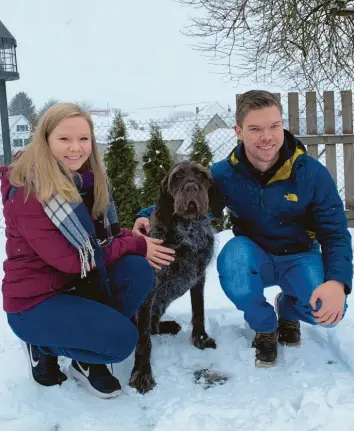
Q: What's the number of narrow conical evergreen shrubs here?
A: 3